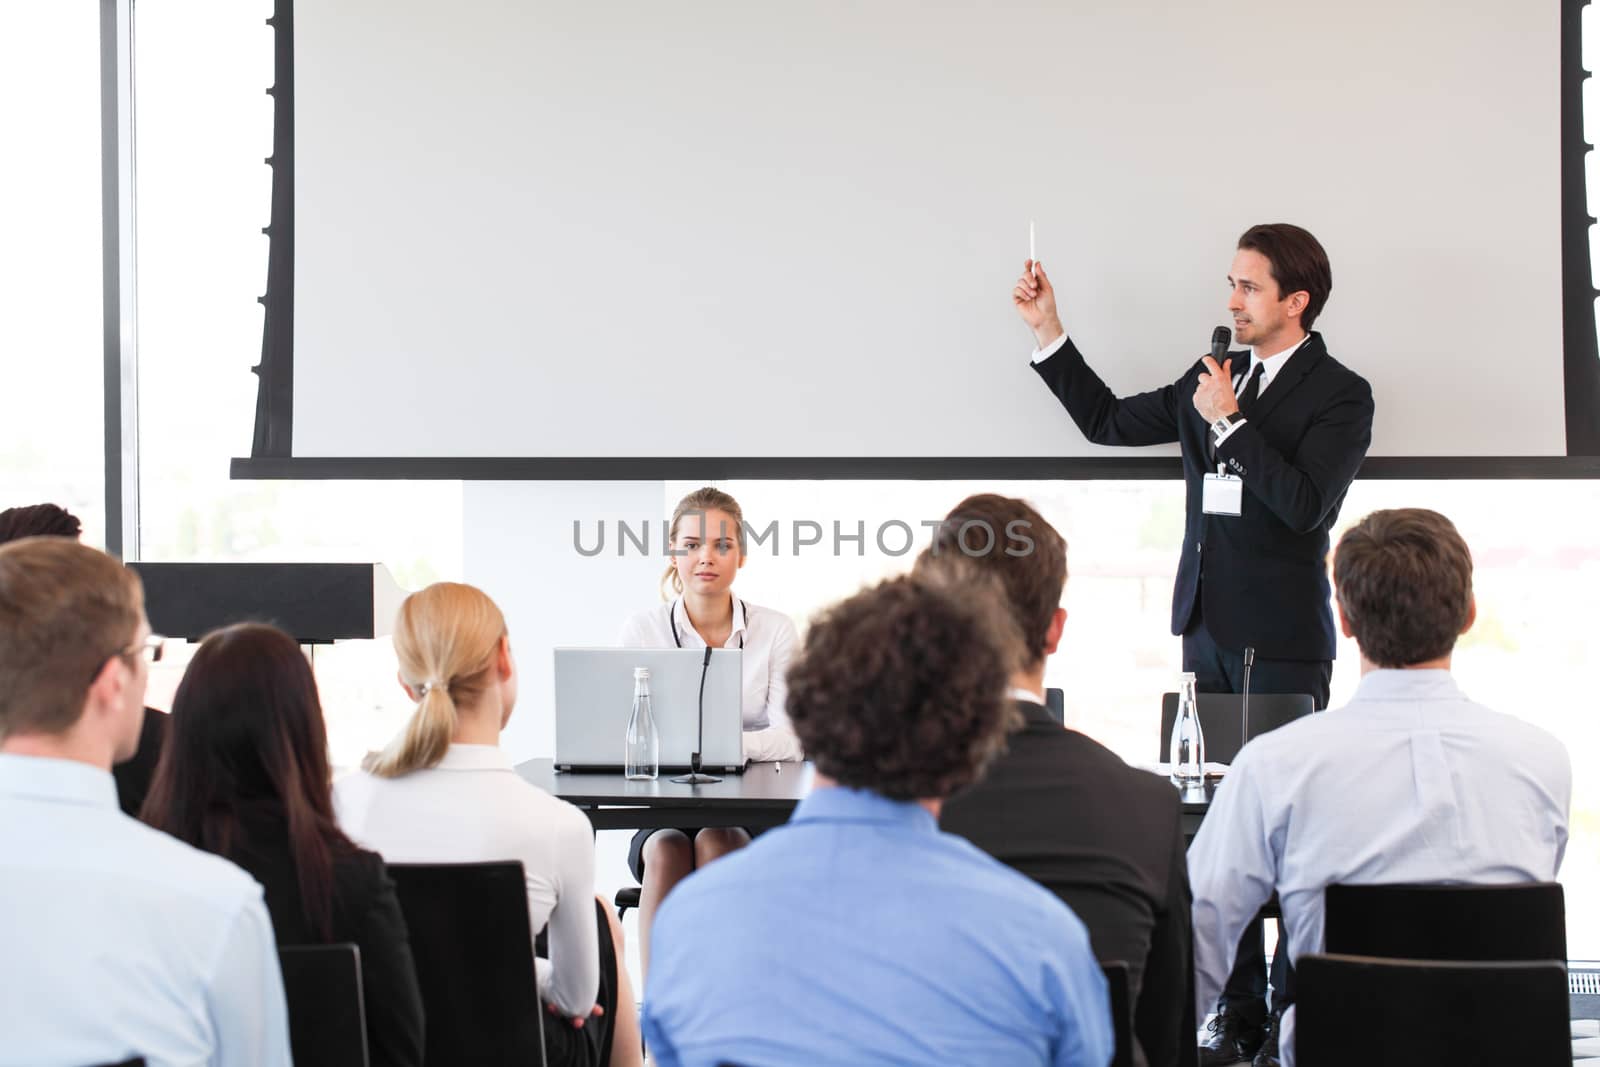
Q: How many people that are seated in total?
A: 8